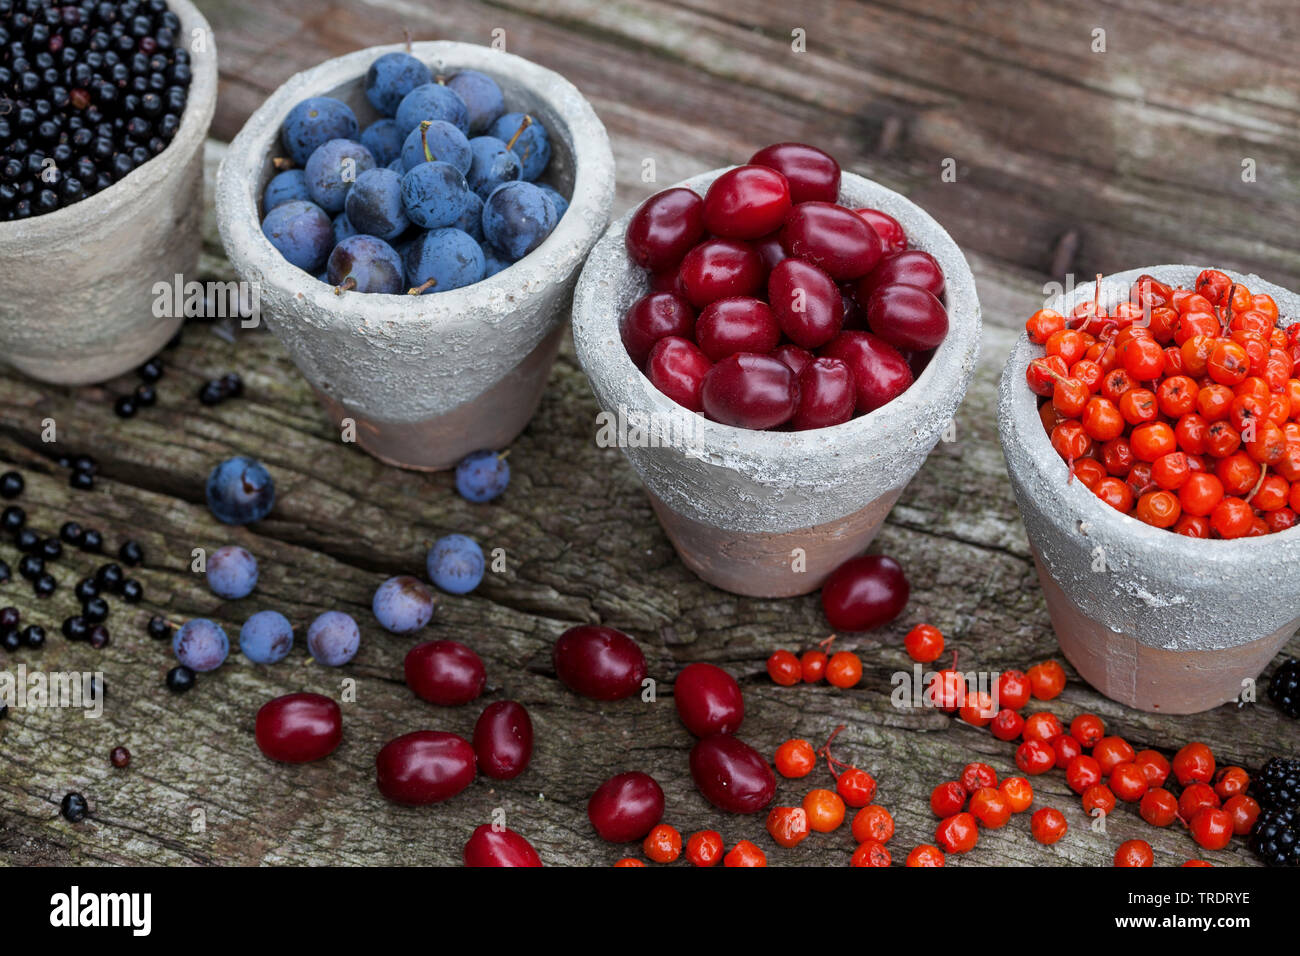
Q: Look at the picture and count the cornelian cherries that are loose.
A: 10